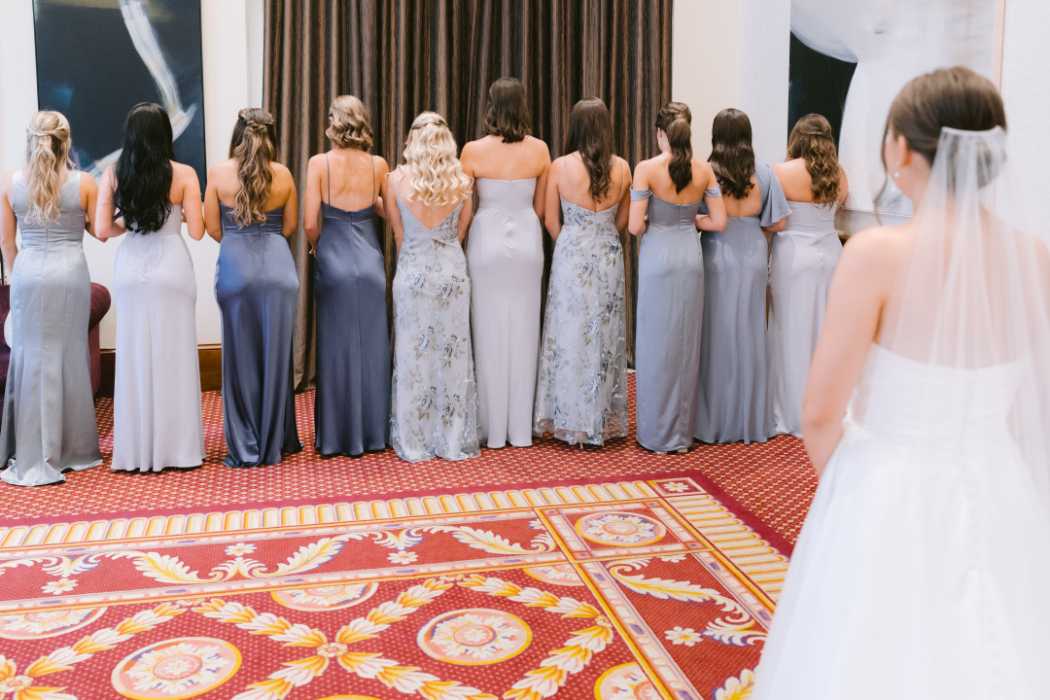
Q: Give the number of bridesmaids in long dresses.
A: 10